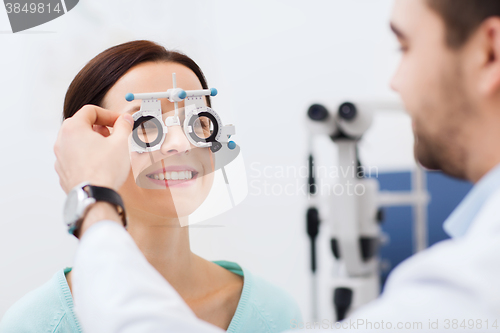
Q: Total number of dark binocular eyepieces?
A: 2